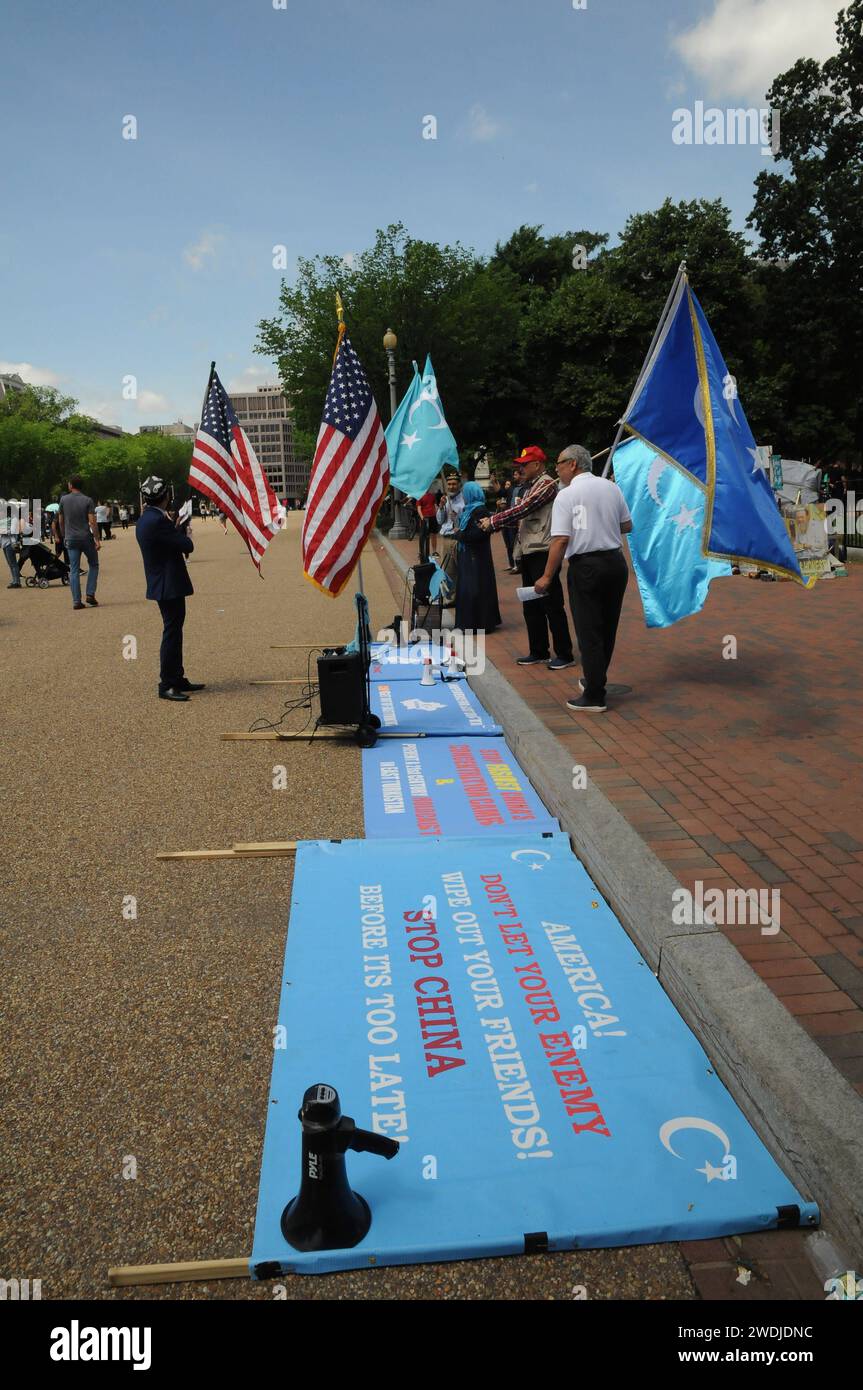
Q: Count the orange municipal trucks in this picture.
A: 0